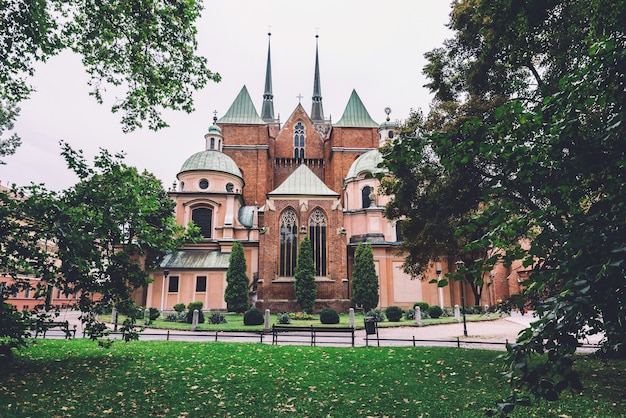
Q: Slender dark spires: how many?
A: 2